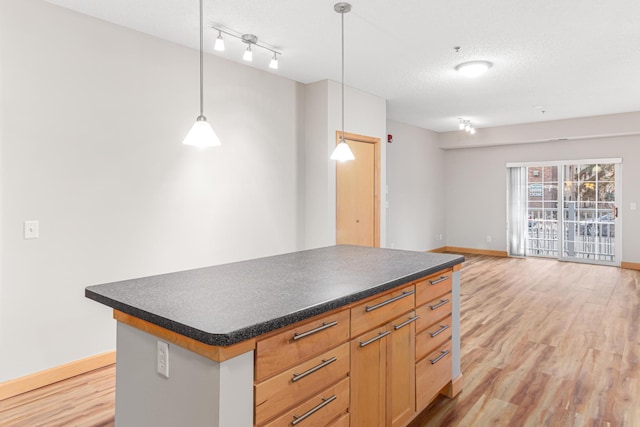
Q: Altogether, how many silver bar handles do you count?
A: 10